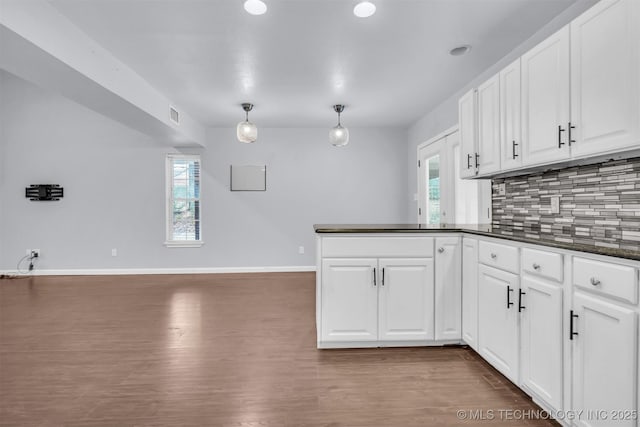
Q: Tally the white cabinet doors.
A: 12